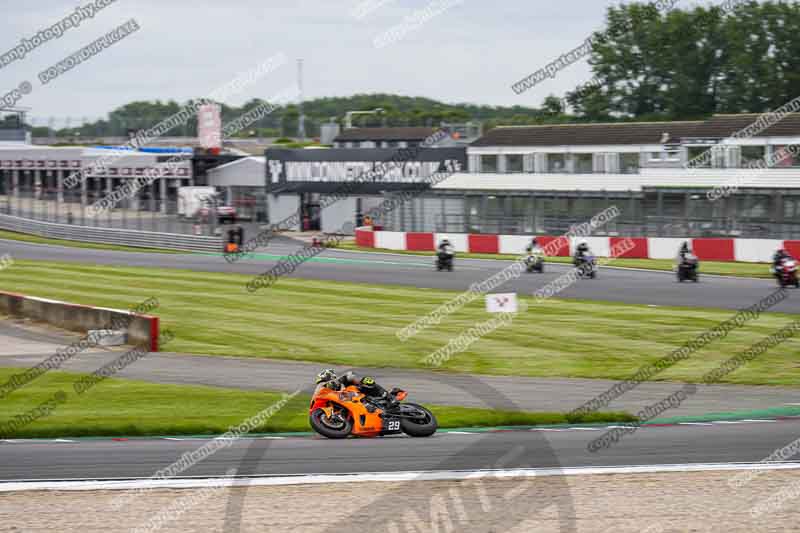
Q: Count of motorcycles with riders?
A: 6